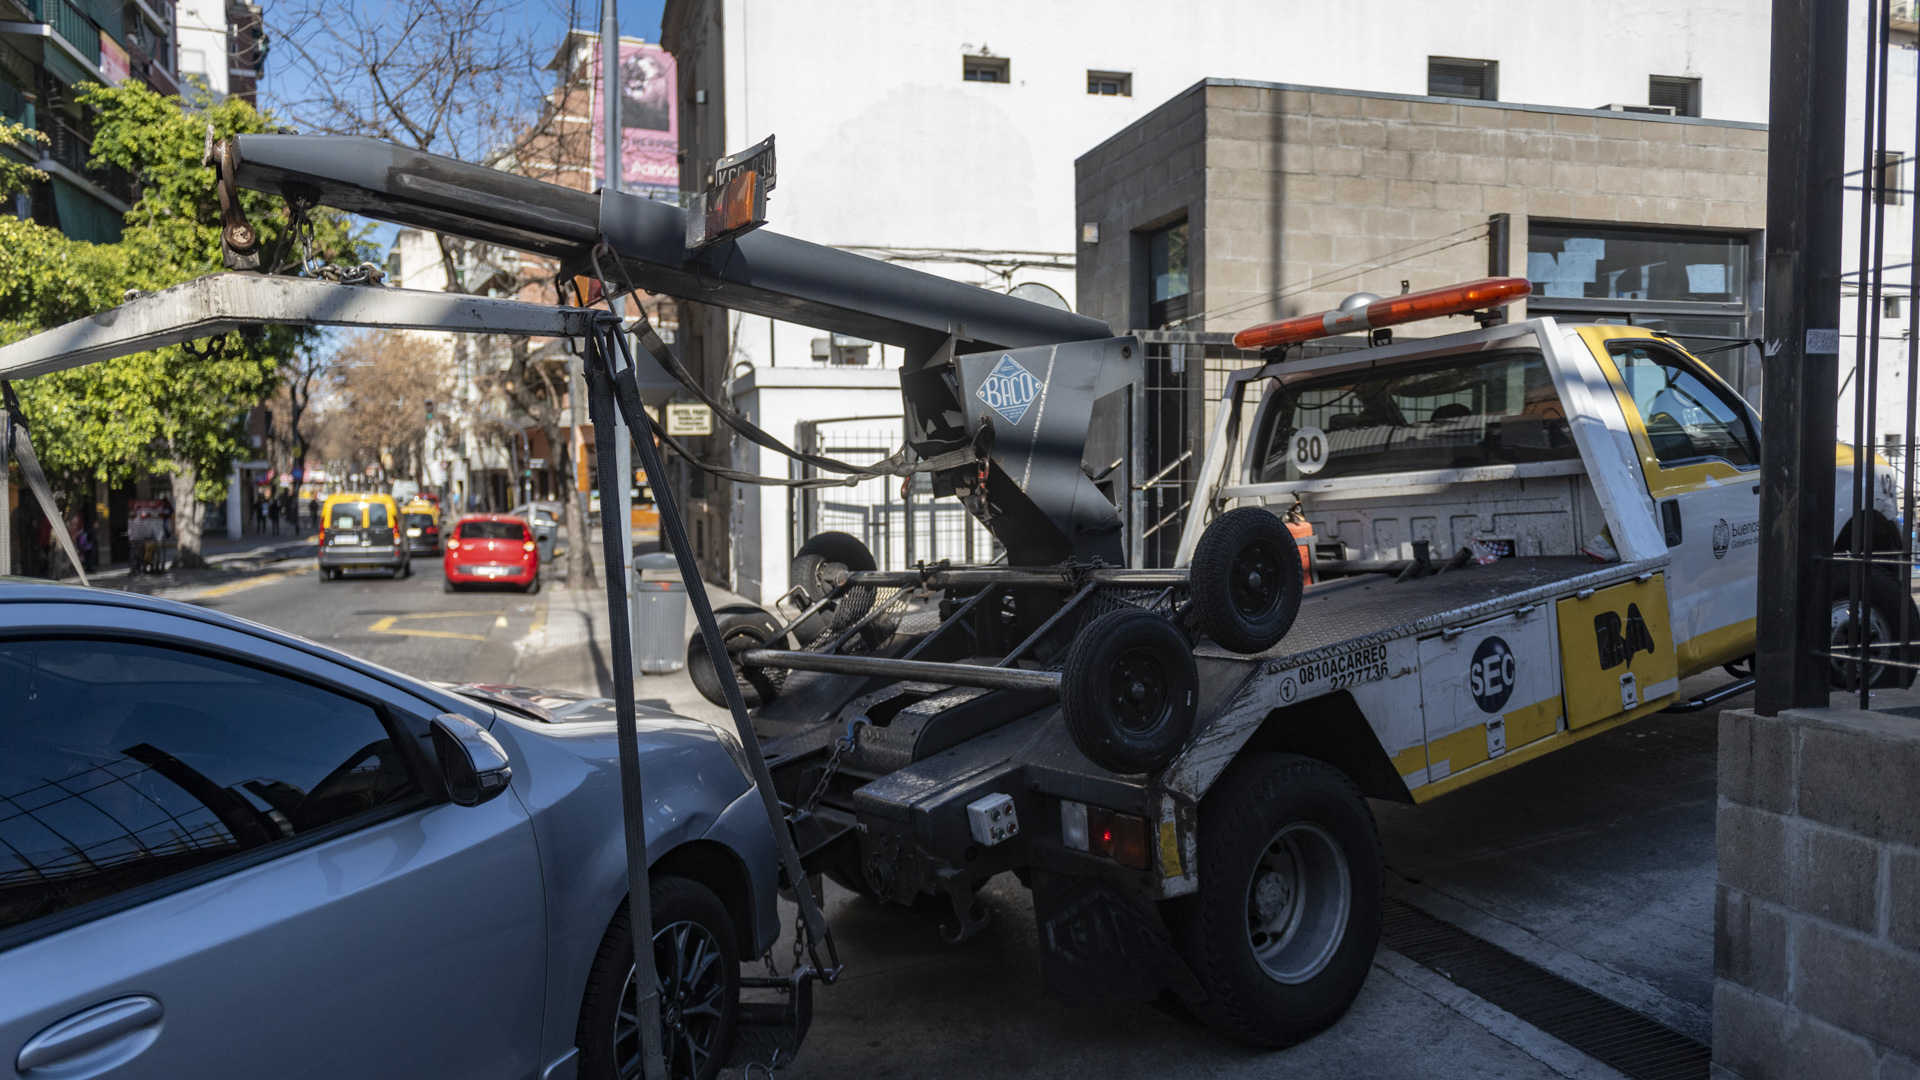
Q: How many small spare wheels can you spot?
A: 4